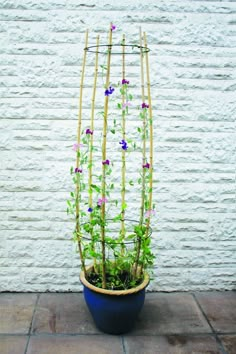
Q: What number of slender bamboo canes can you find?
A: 6